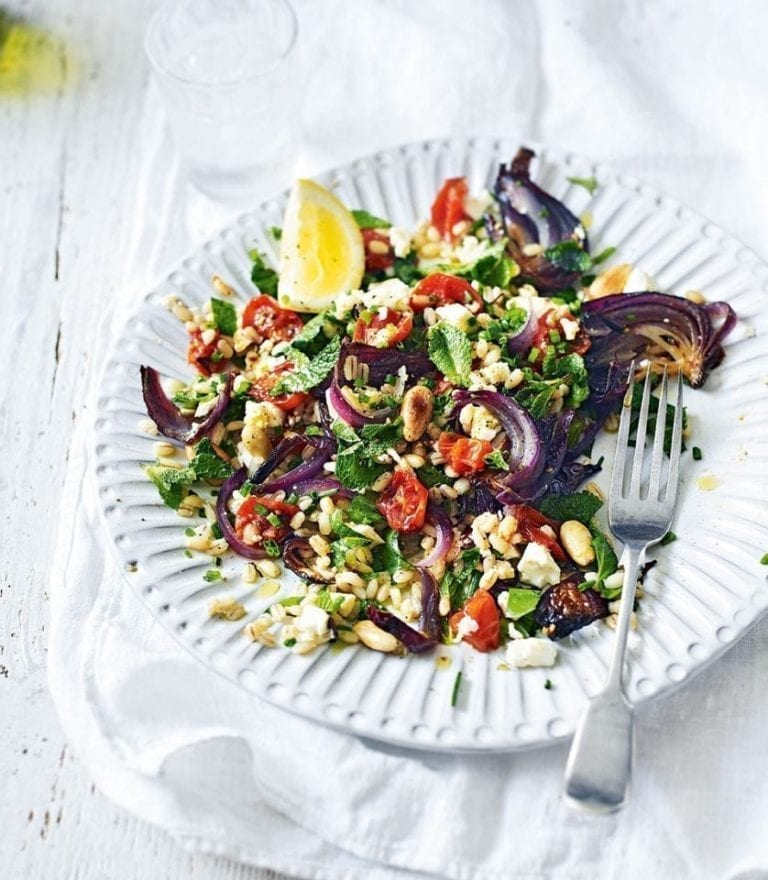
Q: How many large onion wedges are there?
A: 2